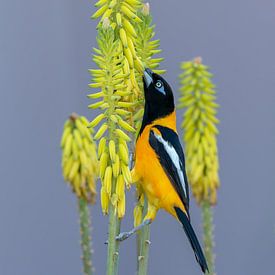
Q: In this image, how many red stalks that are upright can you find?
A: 0